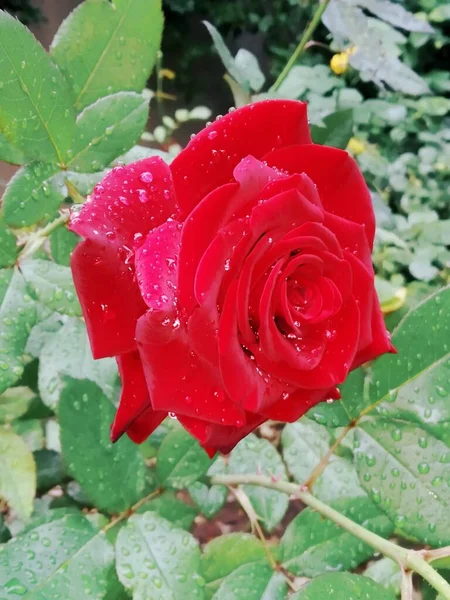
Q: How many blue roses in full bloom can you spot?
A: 0